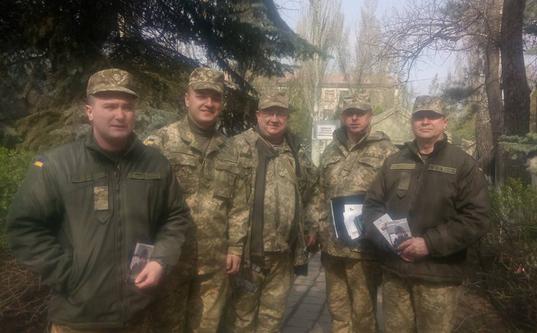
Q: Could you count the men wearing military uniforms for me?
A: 5